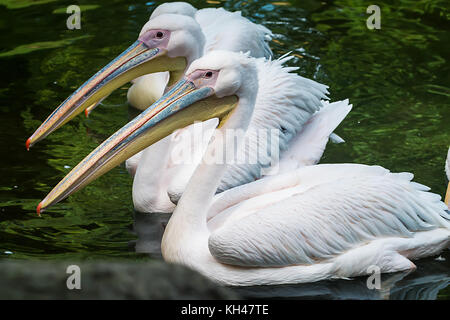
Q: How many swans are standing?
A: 0